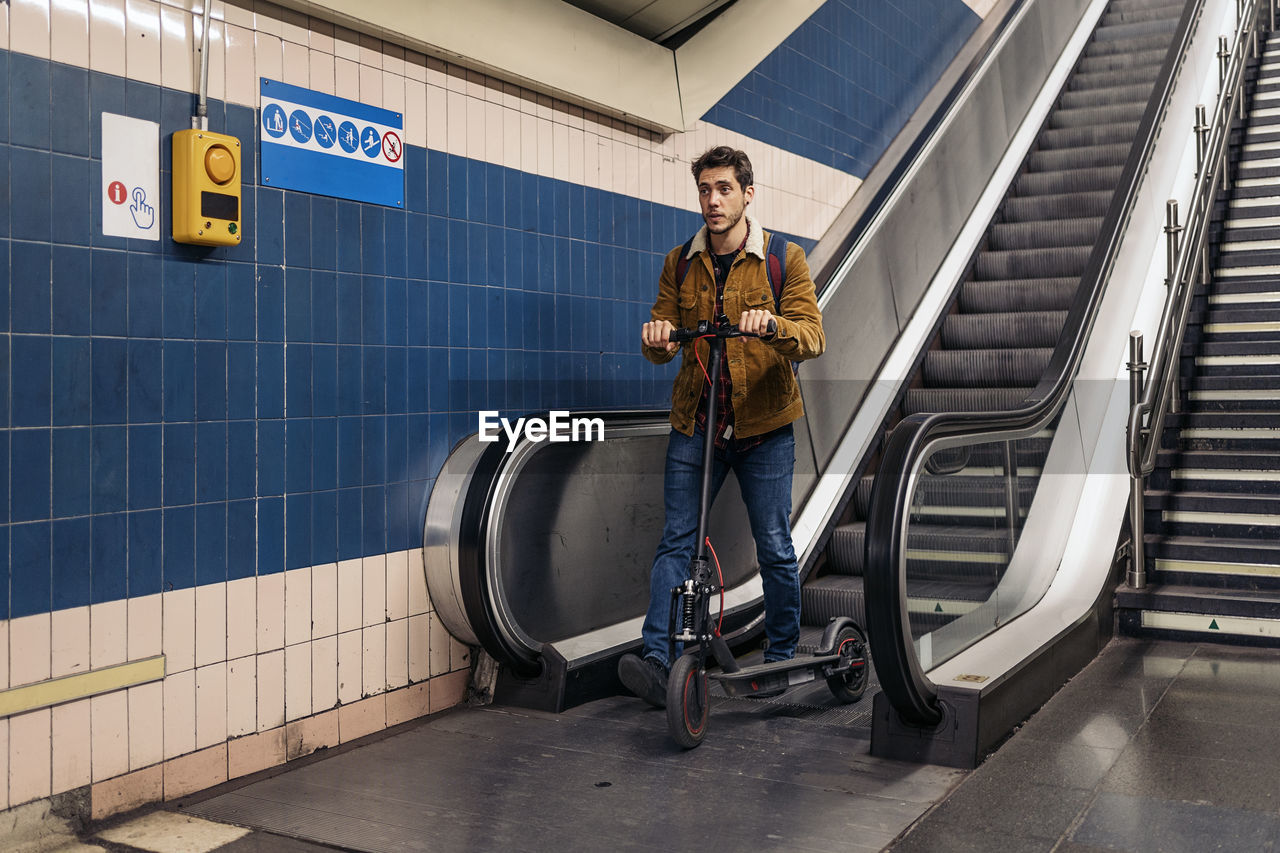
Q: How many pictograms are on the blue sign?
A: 6